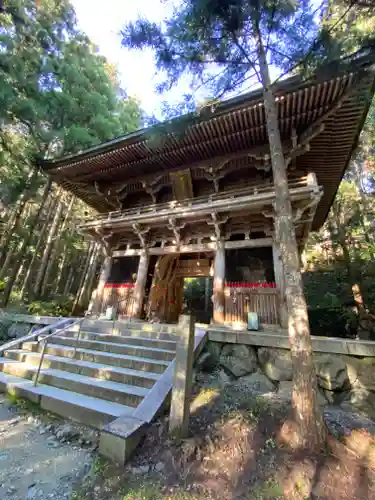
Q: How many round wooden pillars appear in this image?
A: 4